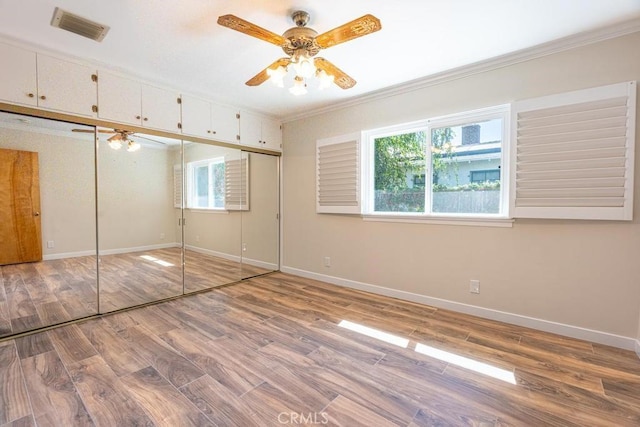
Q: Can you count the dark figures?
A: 0